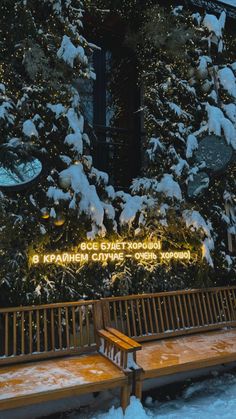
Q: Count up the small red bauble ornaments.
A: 0